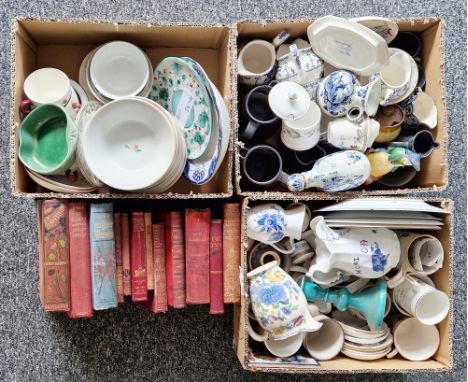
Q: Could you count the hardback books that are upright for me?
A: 12